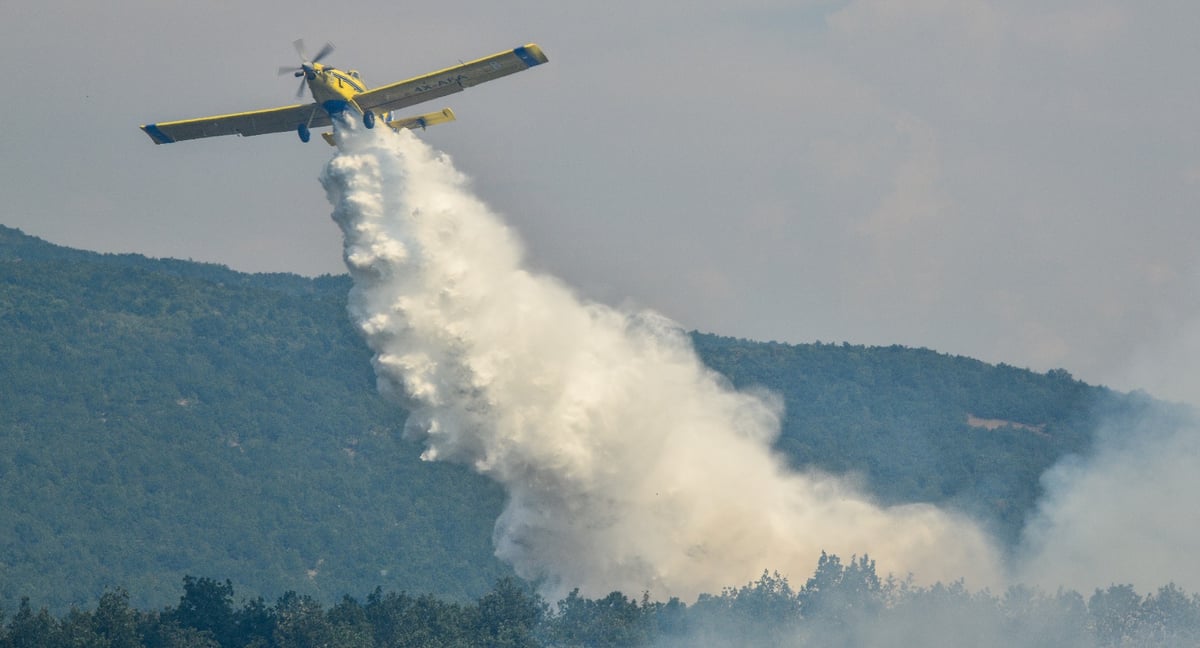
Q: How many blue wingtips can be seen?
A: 2